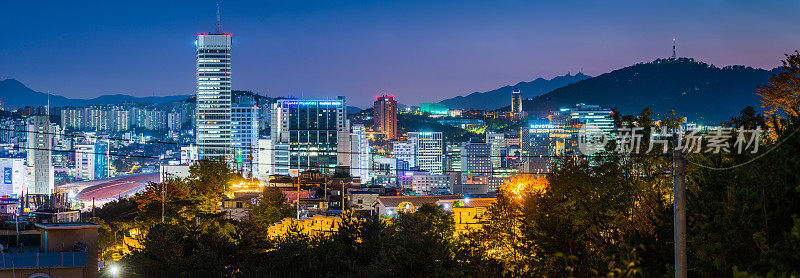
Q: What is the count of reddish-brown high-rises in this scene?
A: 1